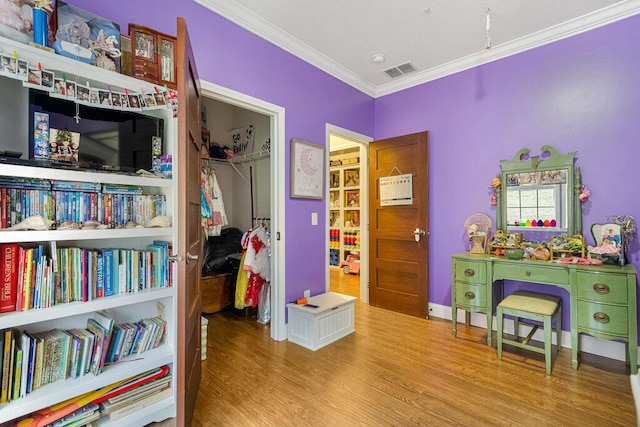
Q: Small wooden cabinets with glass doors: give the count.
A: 1